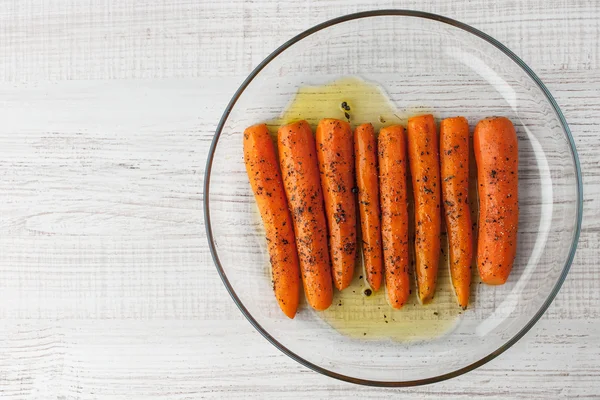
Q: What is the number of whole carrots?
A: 8